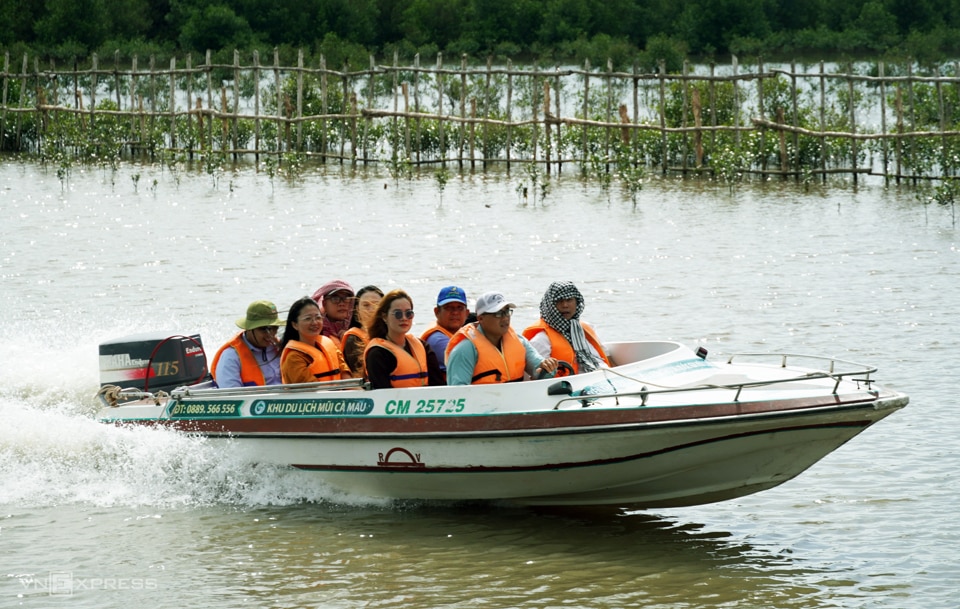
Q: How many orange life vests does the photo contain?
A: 8